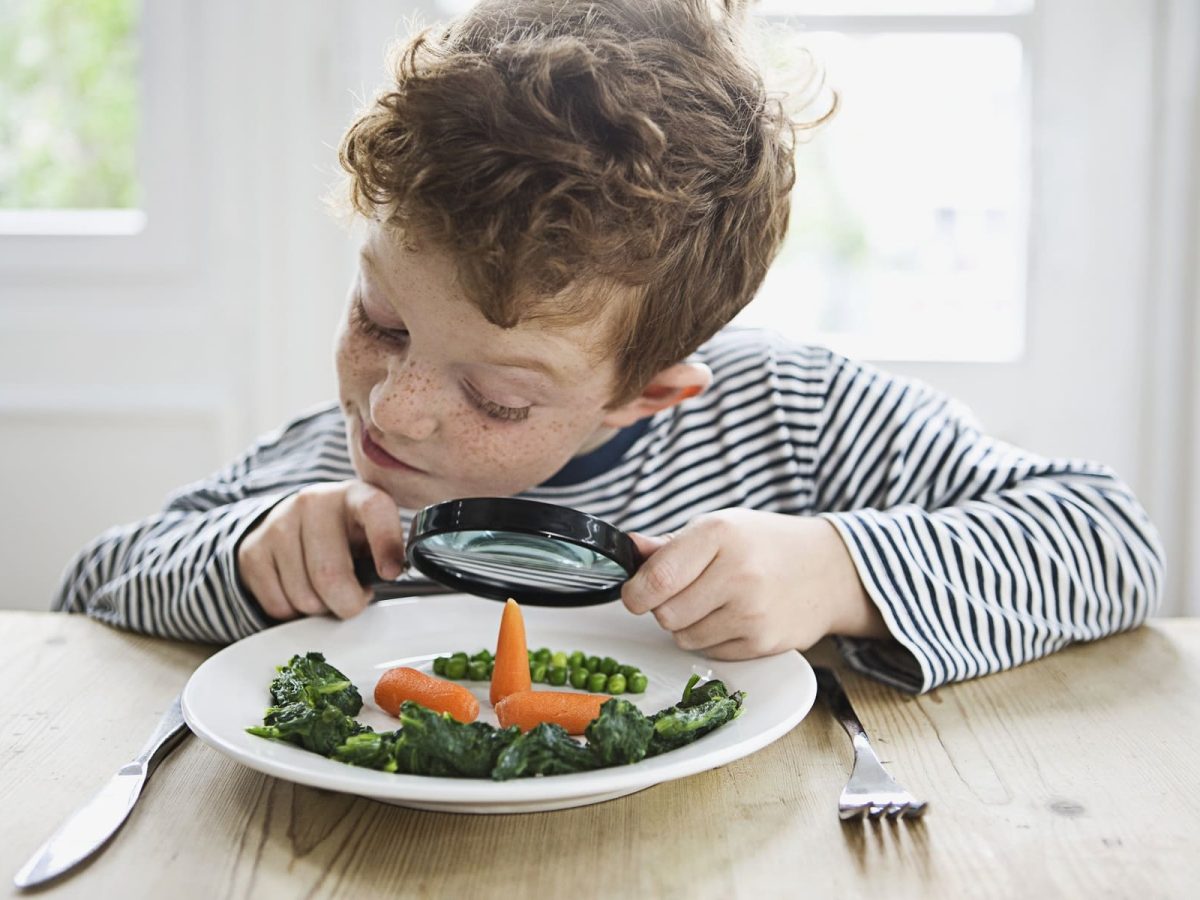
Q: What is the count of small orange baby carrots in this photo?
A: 3